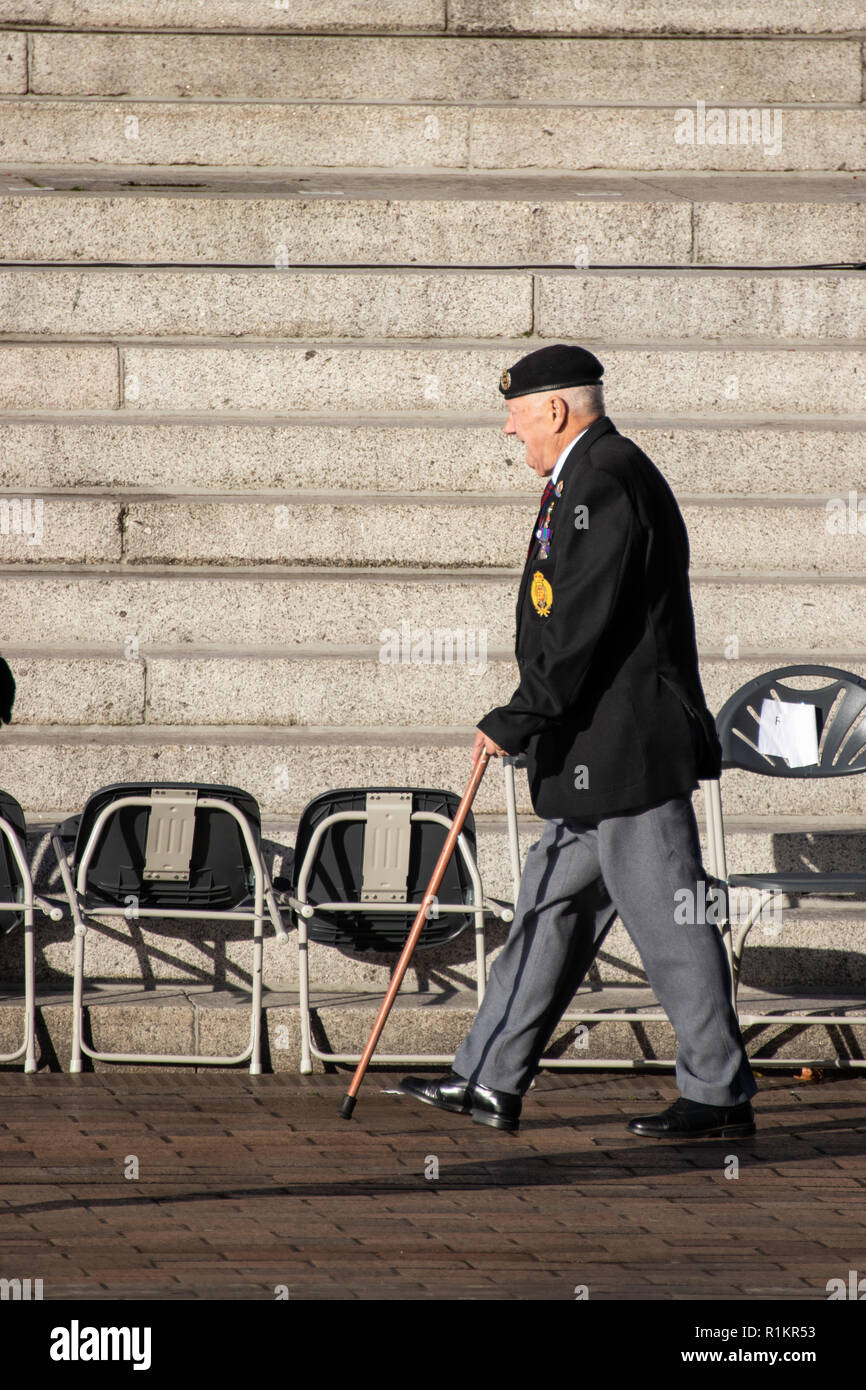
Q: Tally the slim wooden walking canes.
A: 1